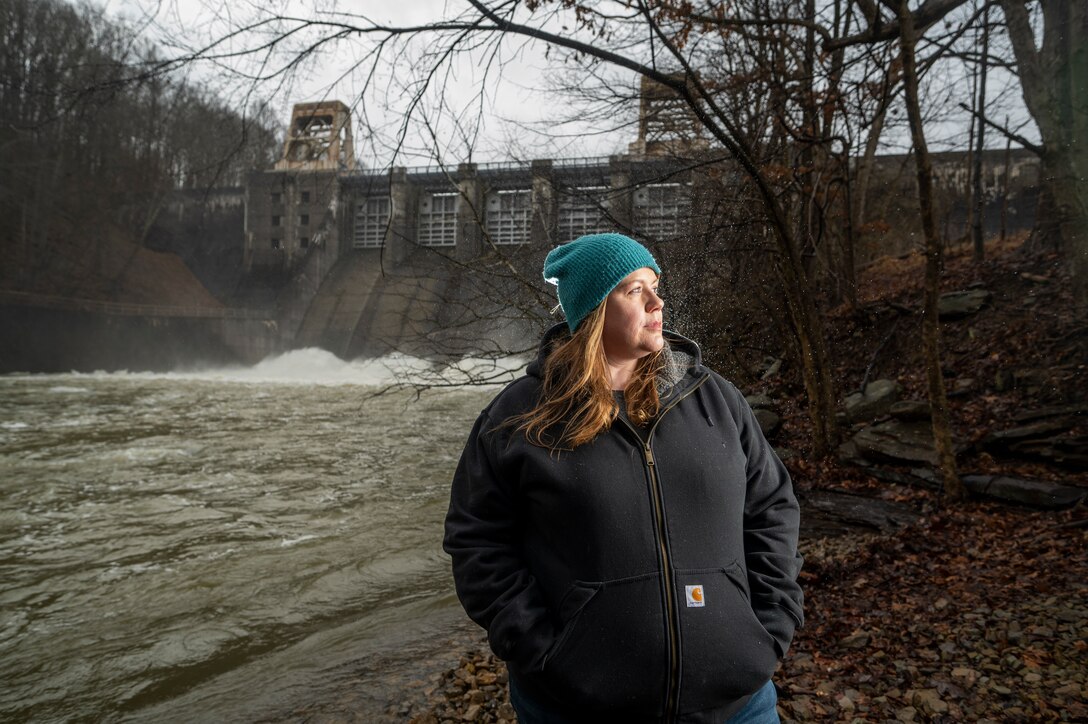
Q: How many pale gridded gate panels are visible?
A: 5